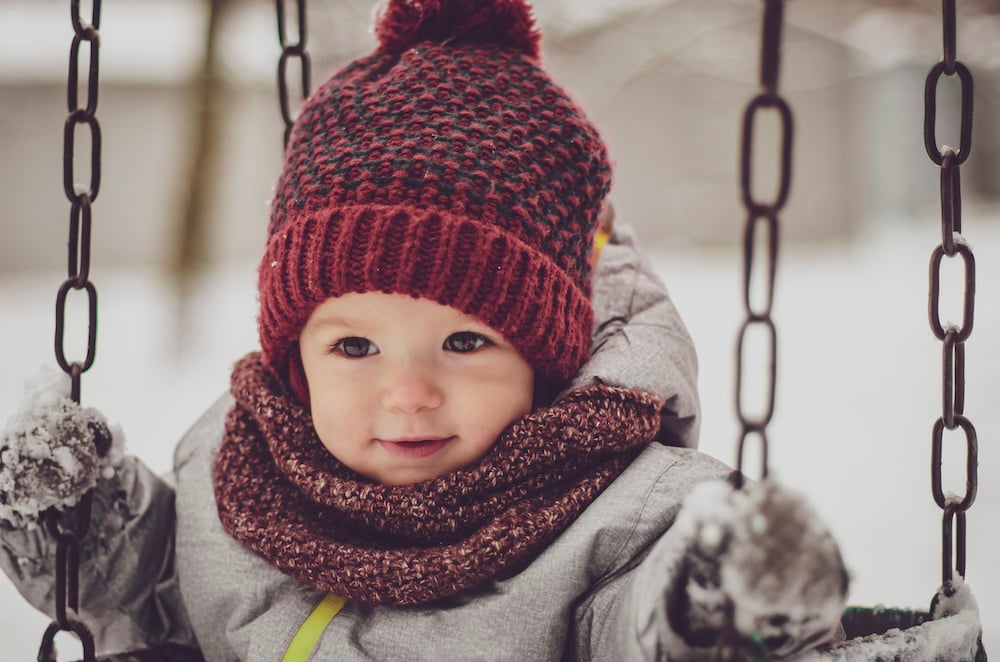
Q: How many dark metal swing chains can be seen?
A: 4